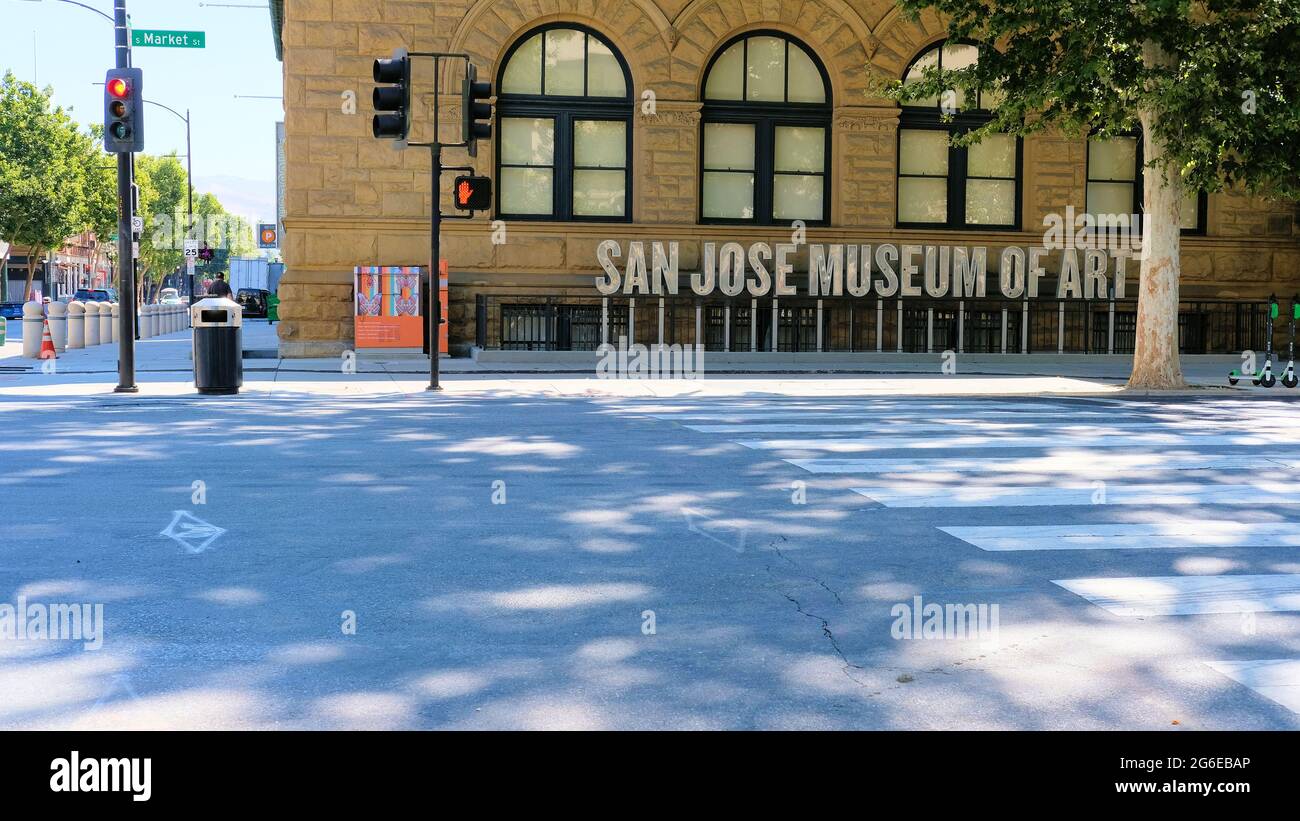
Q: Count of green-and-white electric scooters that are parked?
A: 2